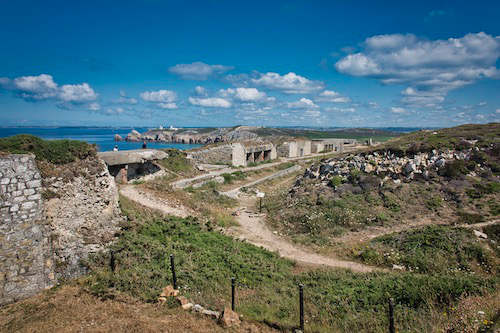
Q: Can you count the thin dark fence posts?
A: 5